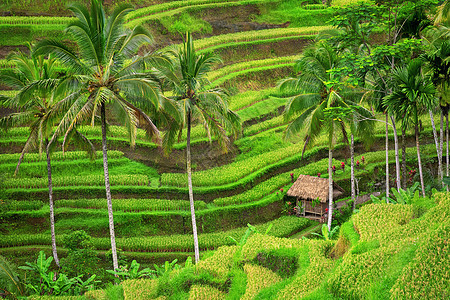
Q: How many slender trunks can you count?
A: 12